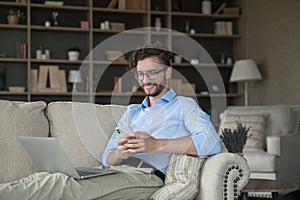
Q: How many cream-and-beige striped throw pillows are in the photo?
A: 2